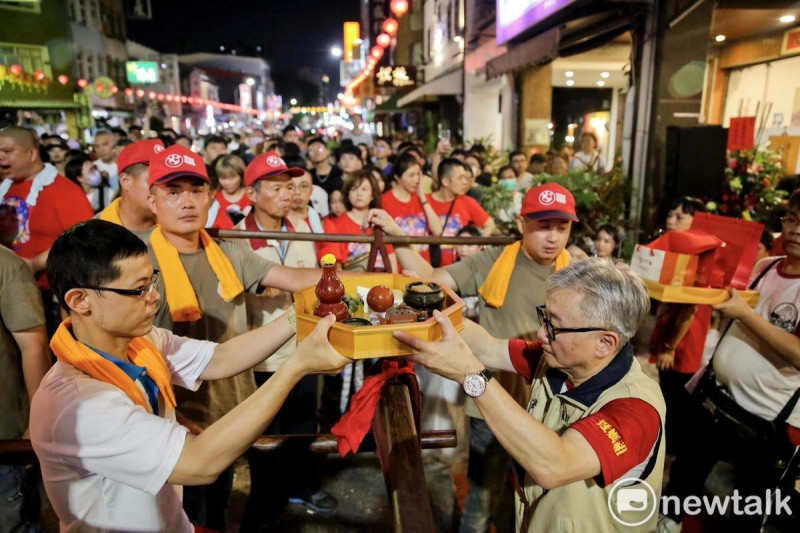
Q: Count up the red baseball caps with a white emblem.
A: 4